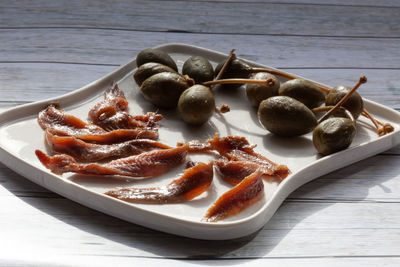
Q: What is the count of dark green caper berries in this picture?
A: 11